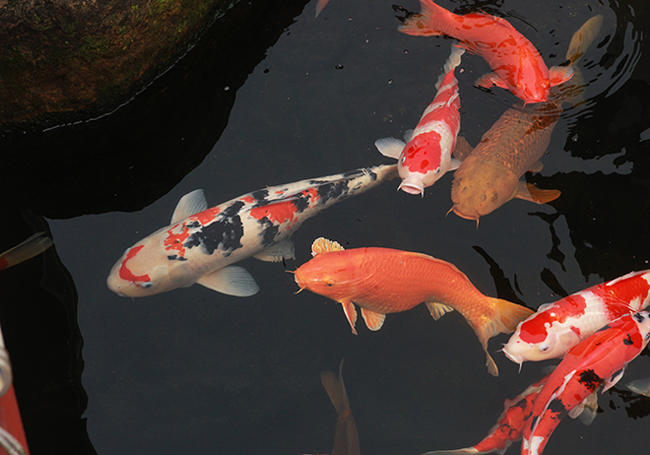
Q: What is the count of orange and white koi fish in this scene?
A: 2